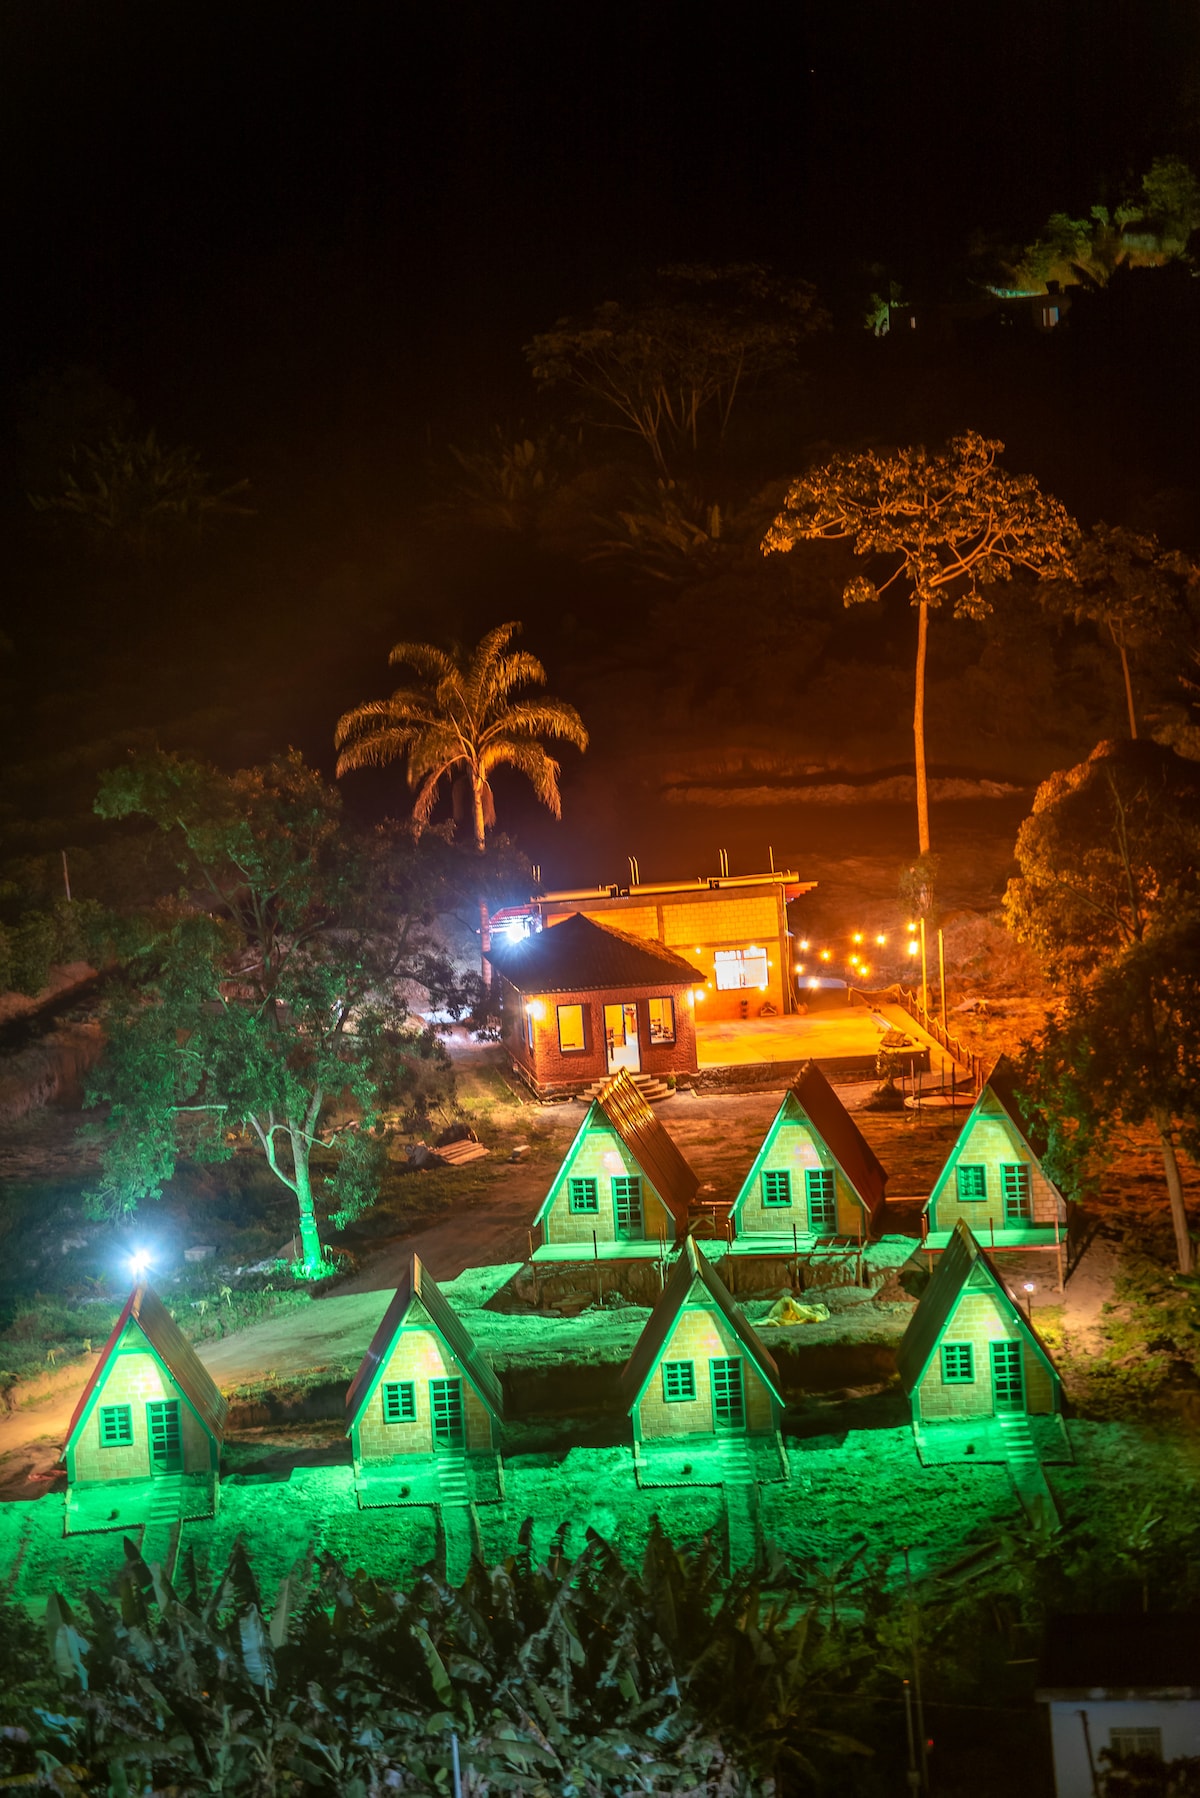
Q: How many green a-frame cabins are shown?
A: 7